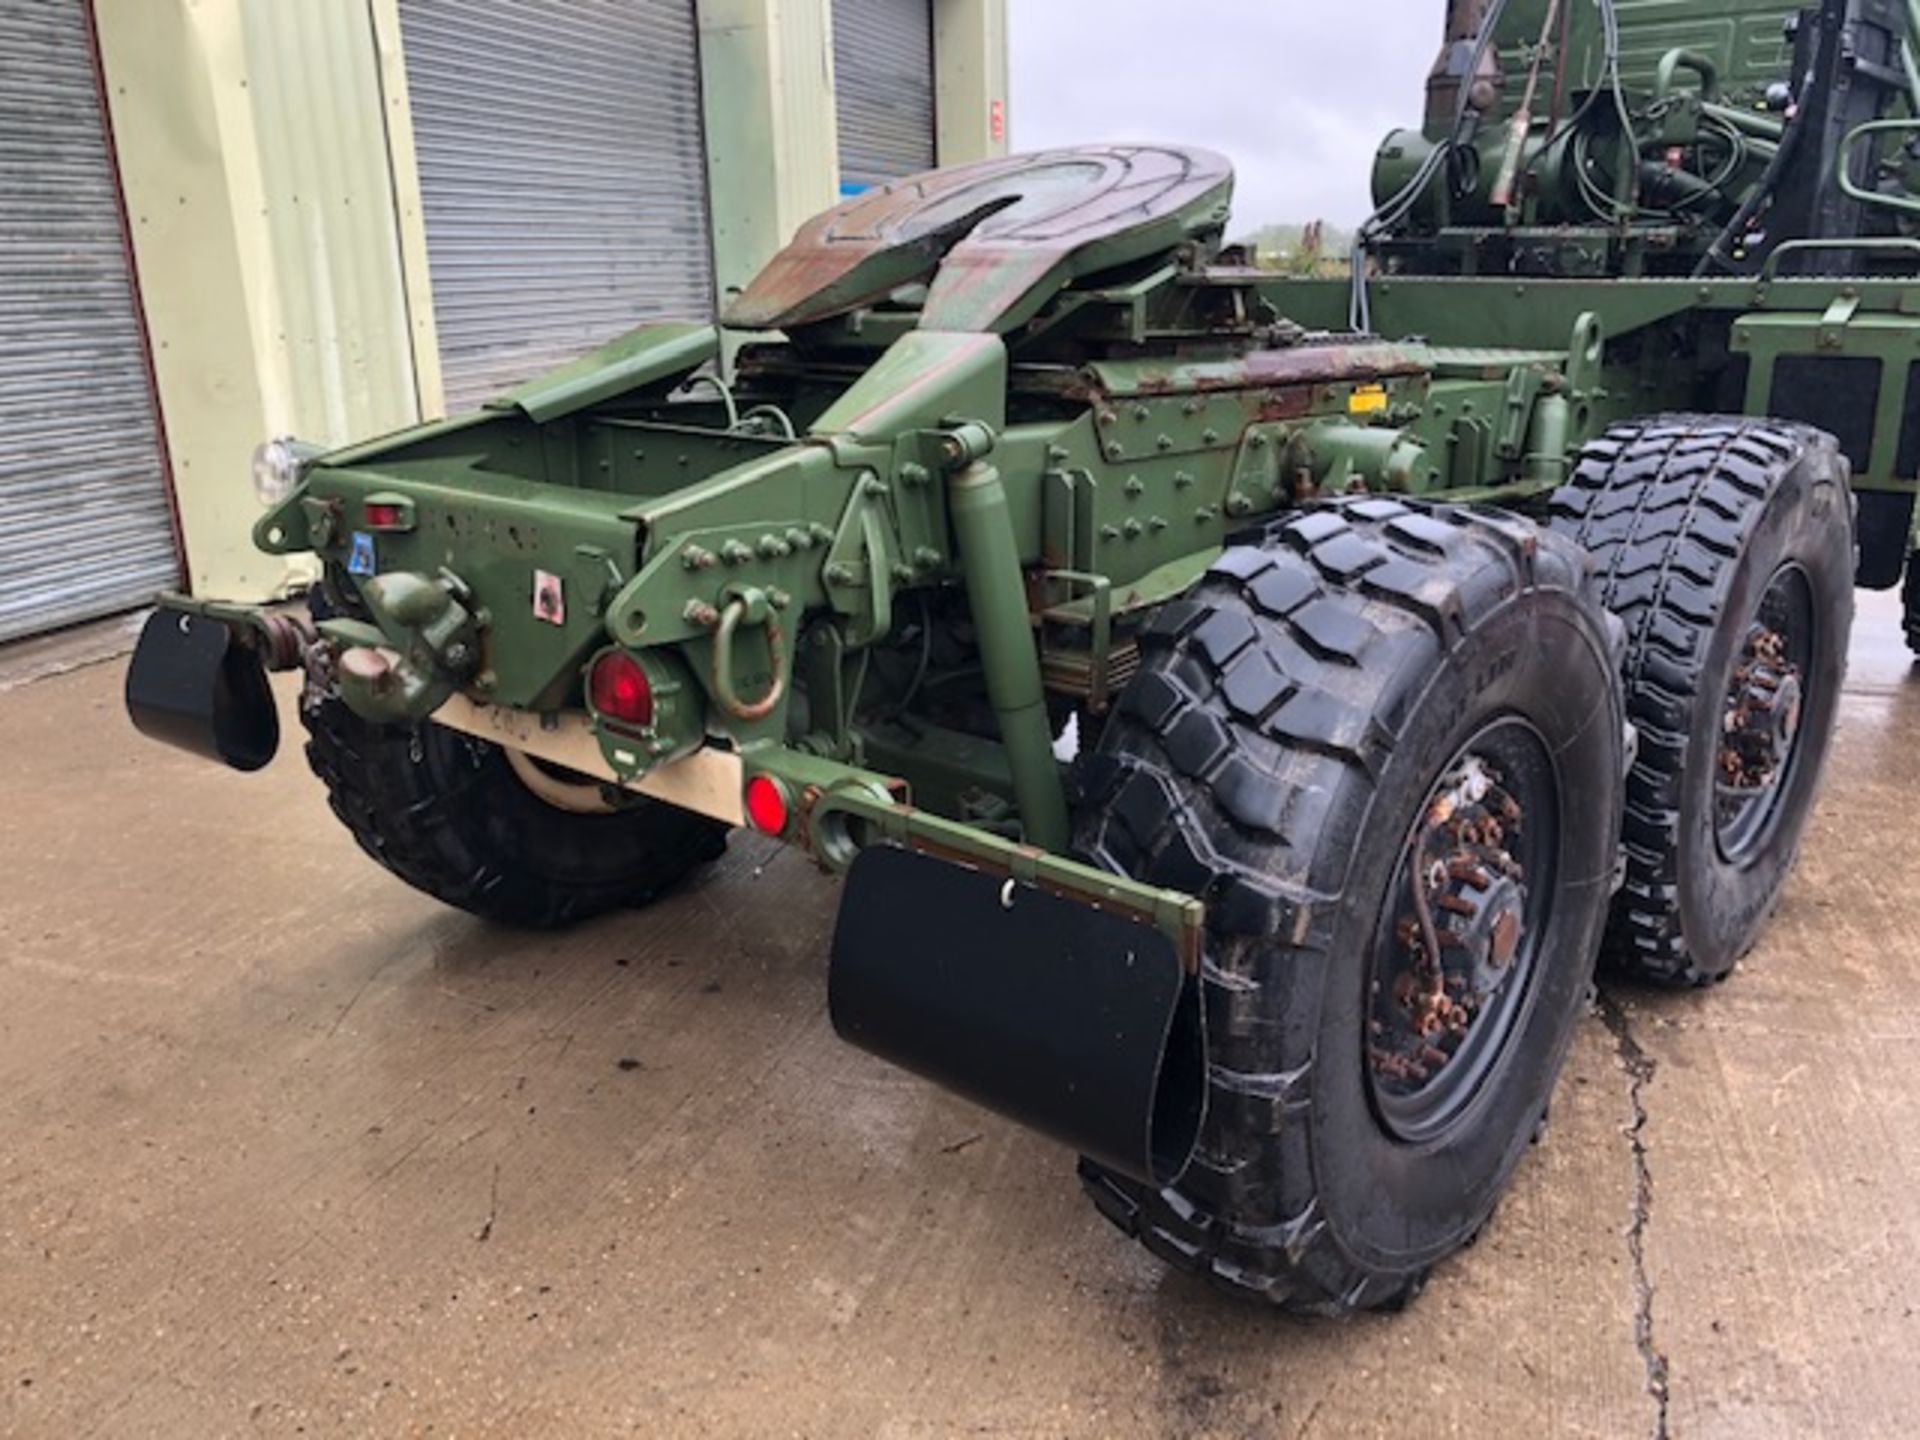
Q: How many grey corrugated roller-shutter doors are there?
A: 3